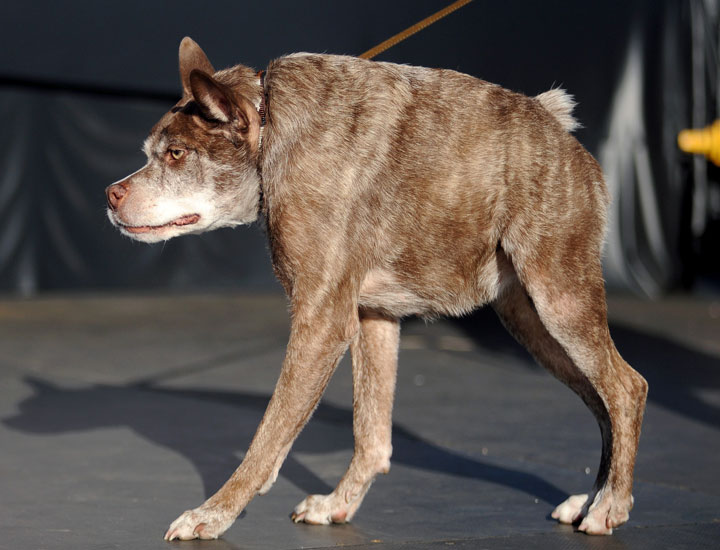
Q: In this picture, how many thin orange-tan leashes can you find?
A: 1